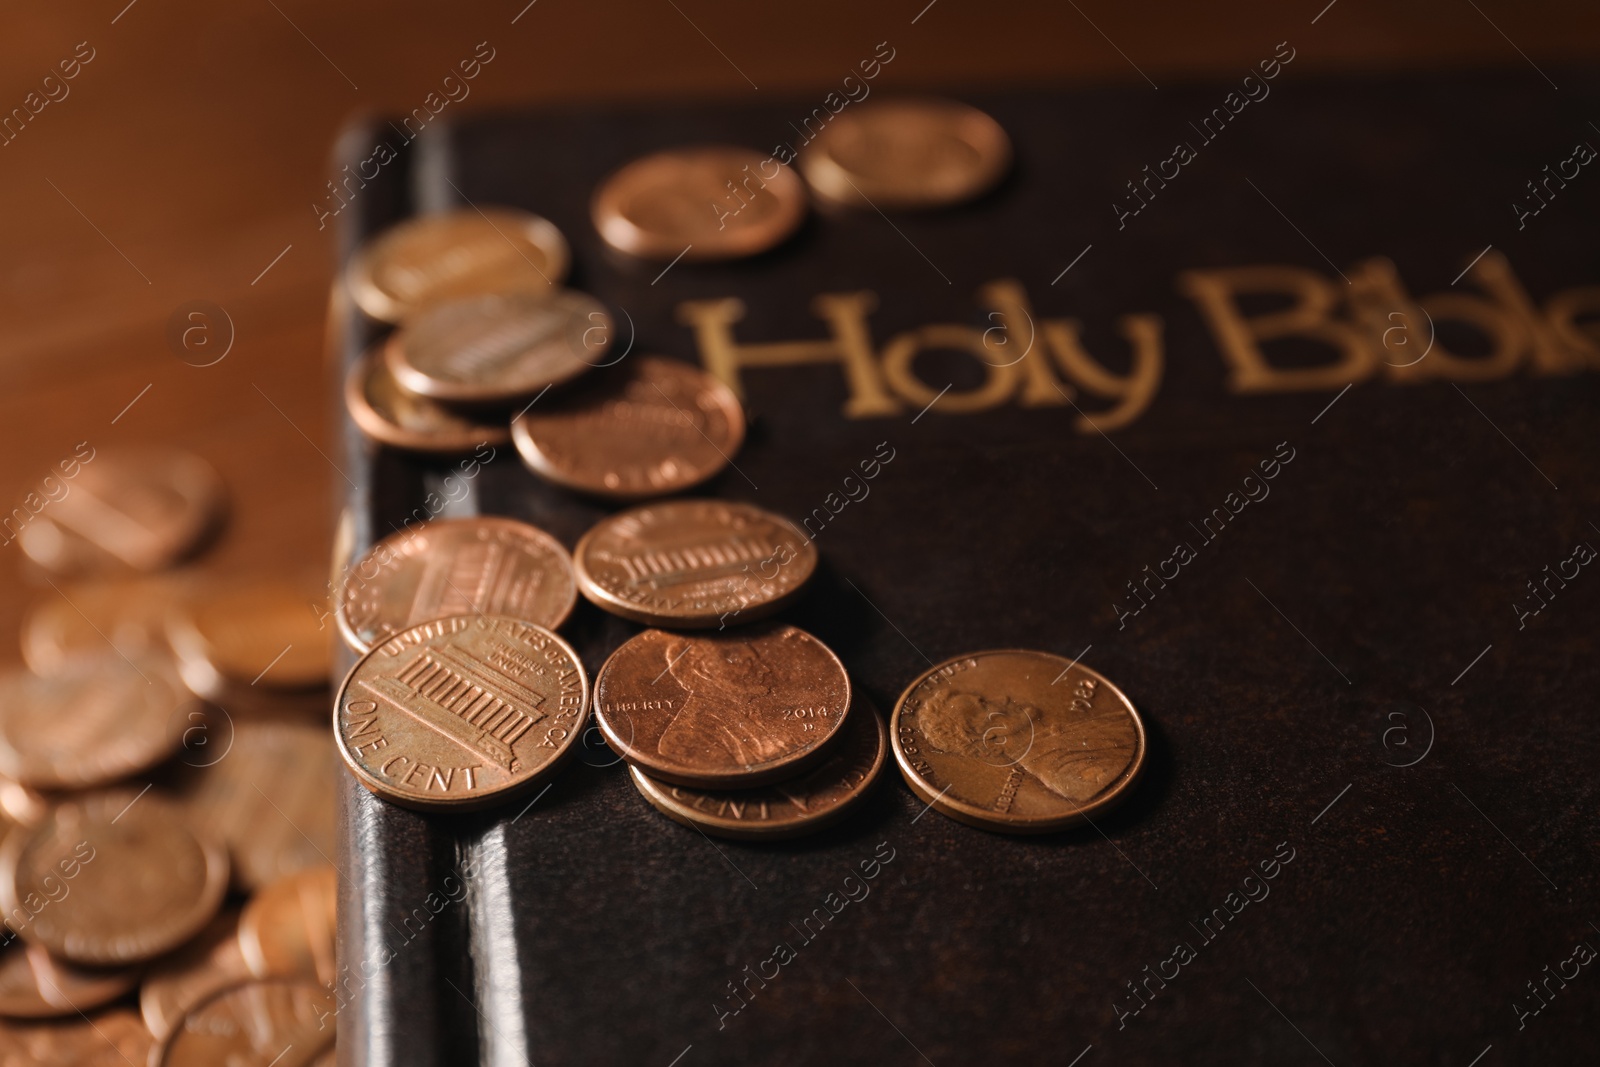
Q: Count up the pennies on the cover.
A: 12